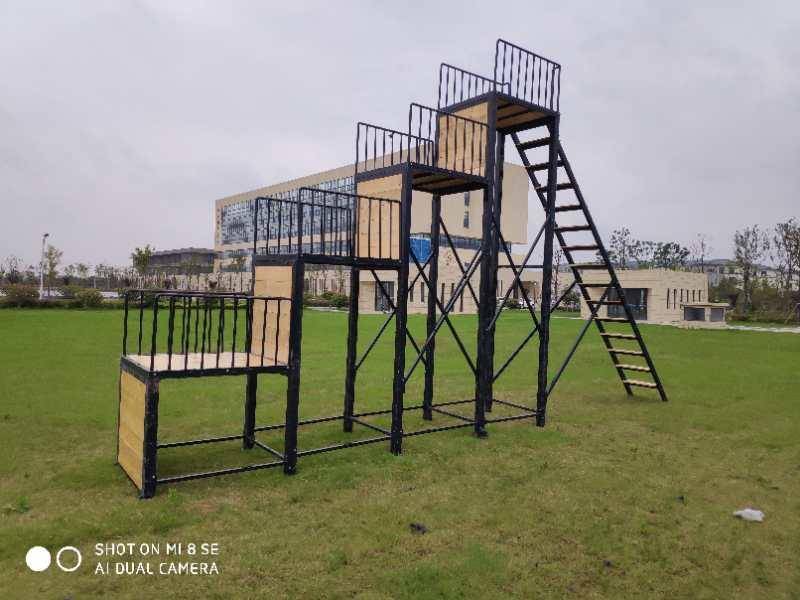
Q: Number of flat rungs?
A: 14